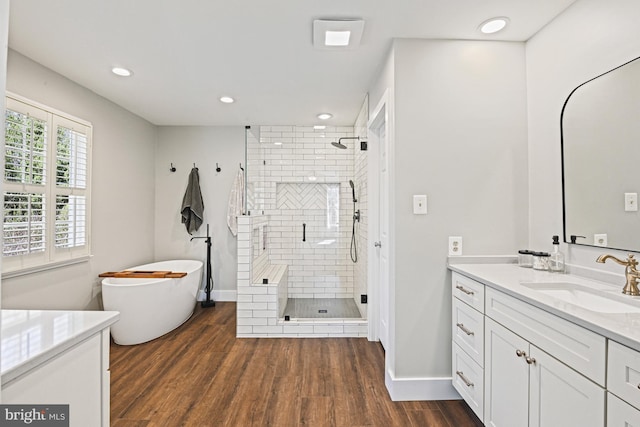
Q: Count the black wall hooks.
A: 4